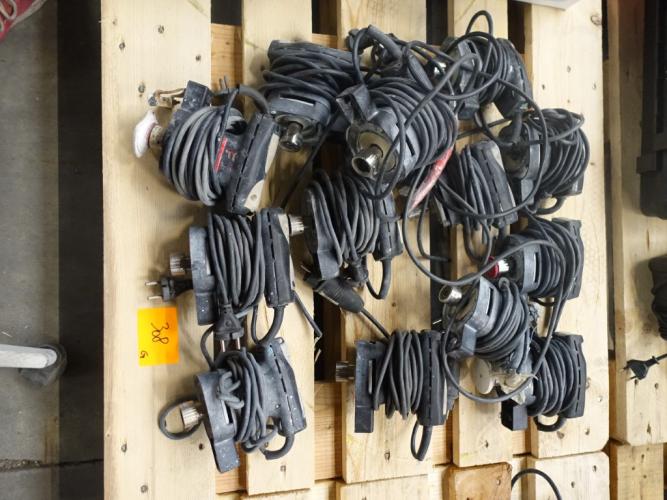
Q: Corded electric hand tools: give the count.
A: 13